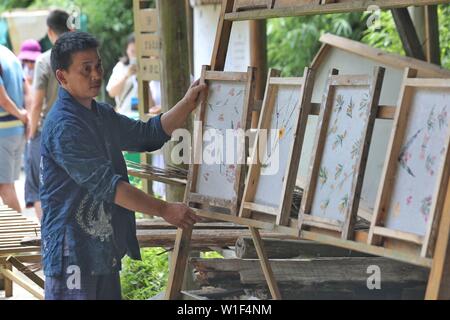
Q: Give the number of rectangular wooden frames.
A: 4